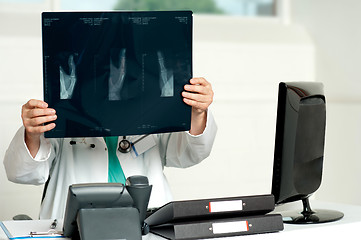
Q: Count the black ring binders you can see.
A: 2